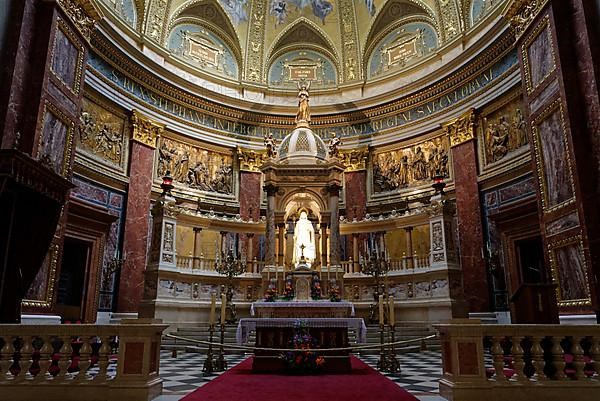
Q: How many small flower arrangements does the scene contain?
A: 4